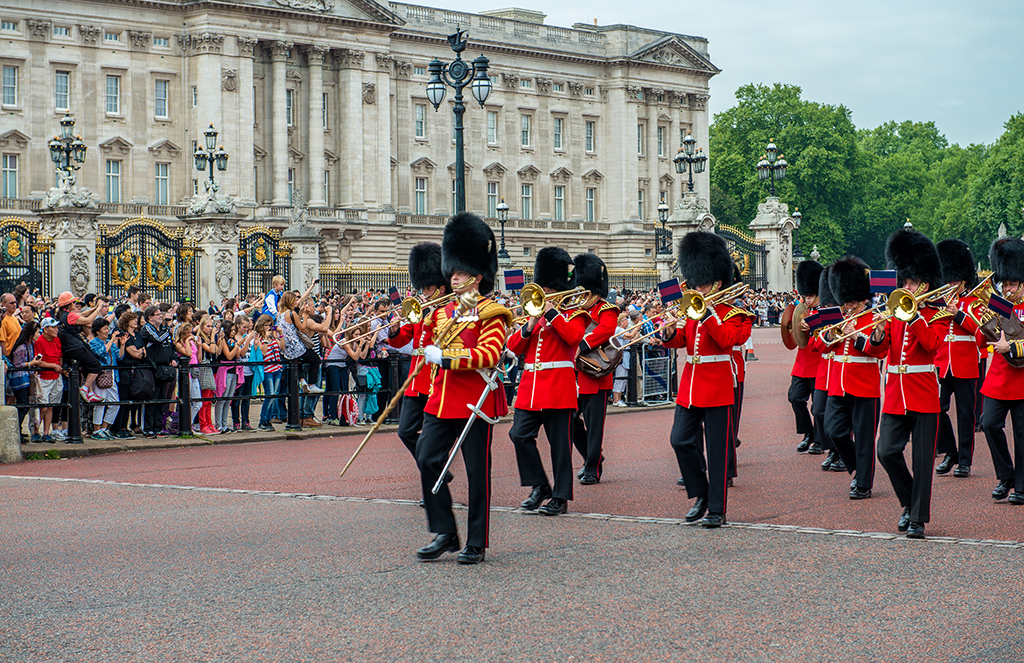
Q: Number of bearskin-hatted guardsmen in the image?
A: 12